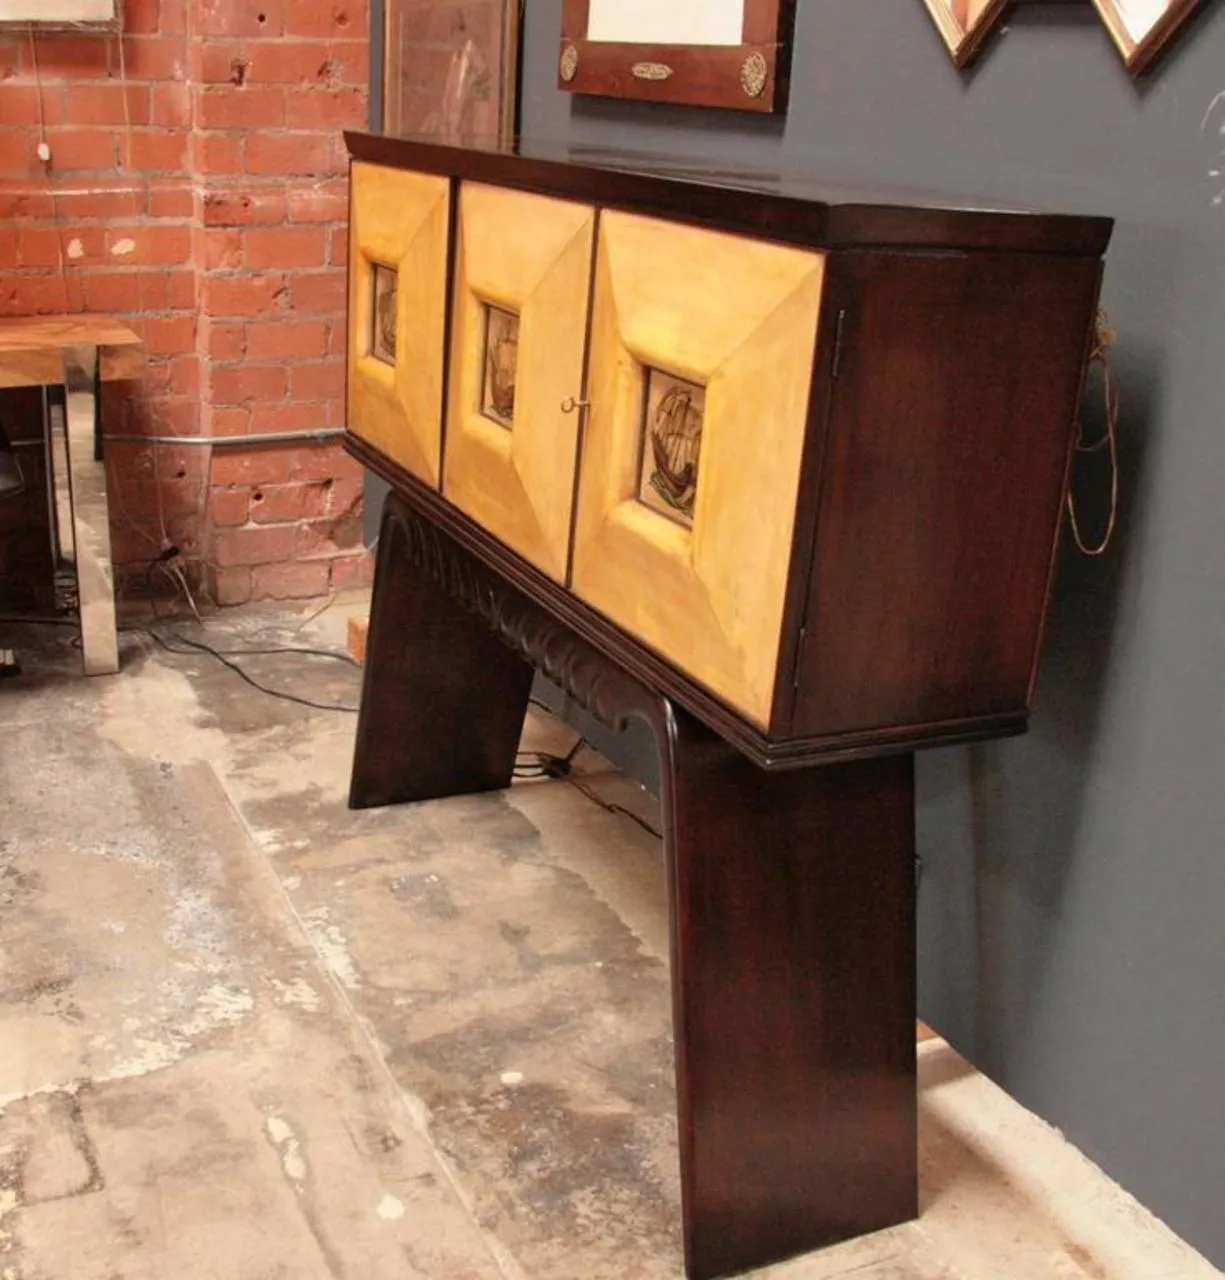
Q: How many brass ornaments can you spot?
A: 3